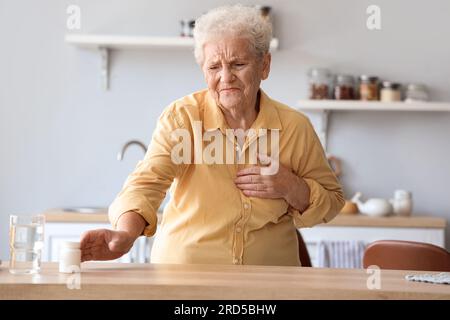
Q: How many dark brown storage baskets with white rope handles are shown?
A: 0